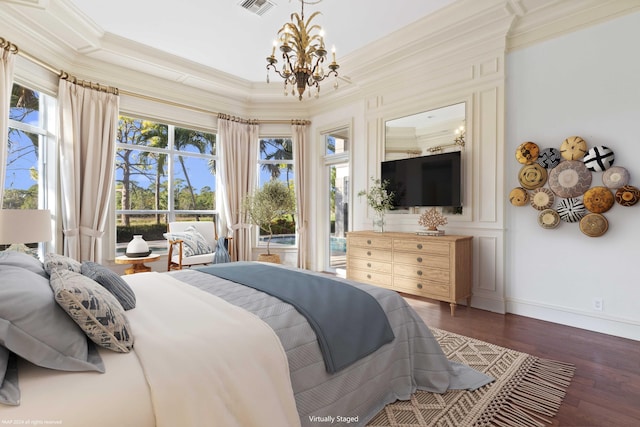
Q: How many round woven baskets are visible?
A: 14